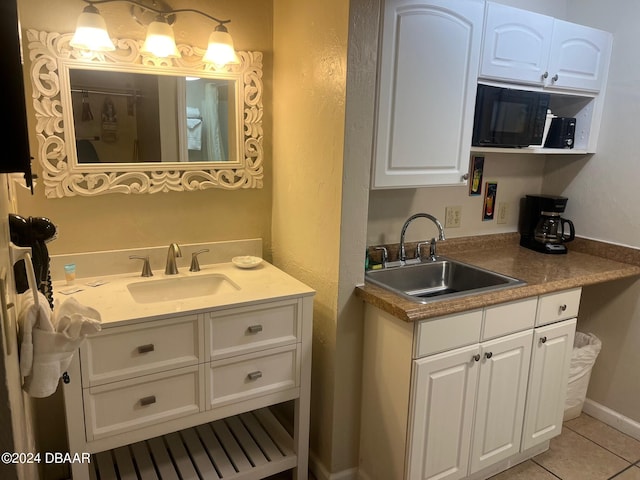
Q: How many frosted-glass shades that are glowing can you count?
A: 3